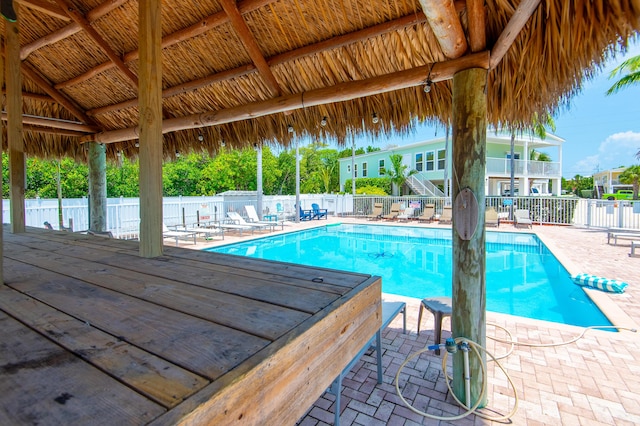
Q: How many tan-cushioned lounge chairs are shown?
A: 5